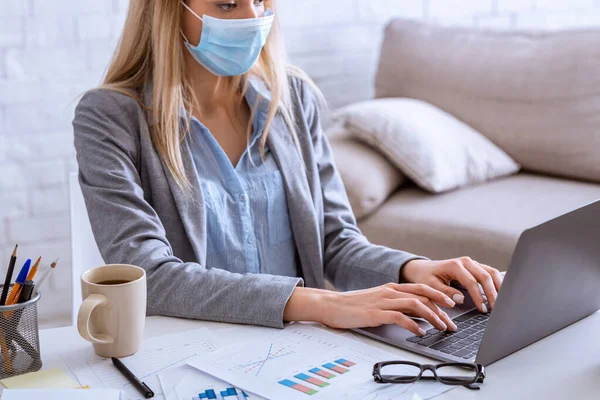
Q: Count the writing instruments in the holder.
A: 5